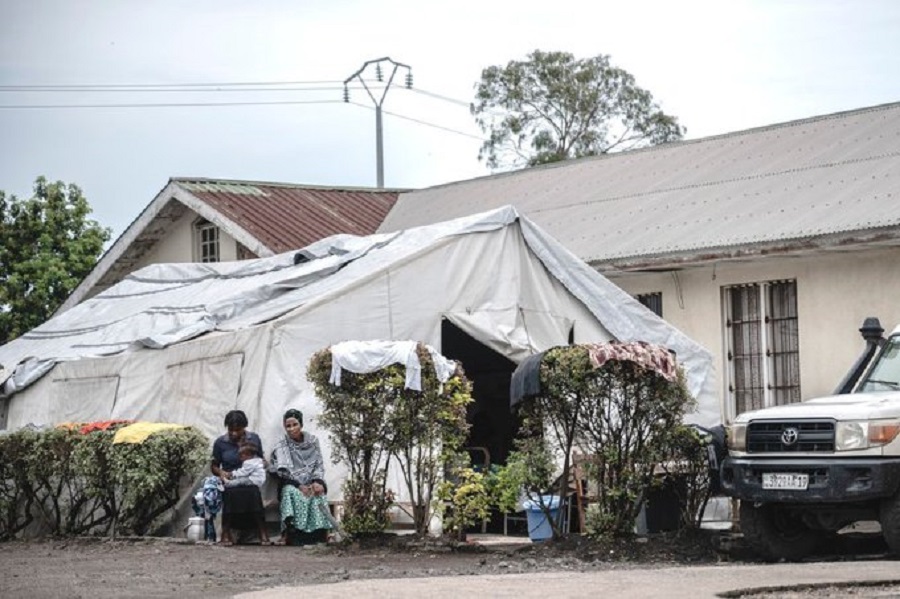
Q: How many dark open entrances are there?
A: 1